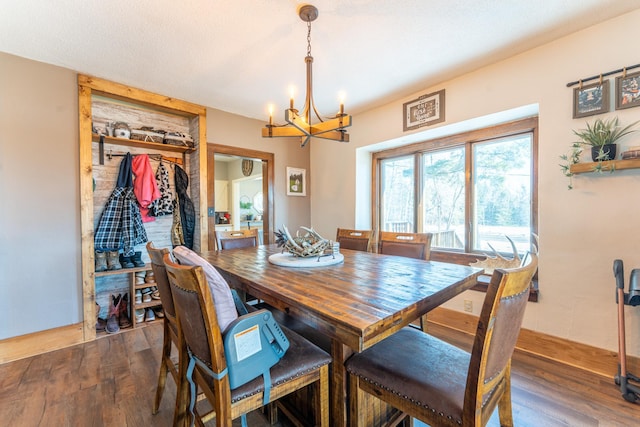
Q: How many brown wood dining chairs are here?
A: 6